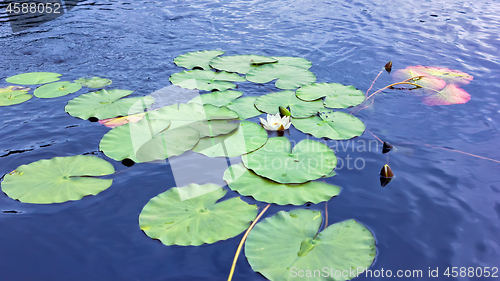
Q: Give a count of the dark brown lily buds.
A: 3